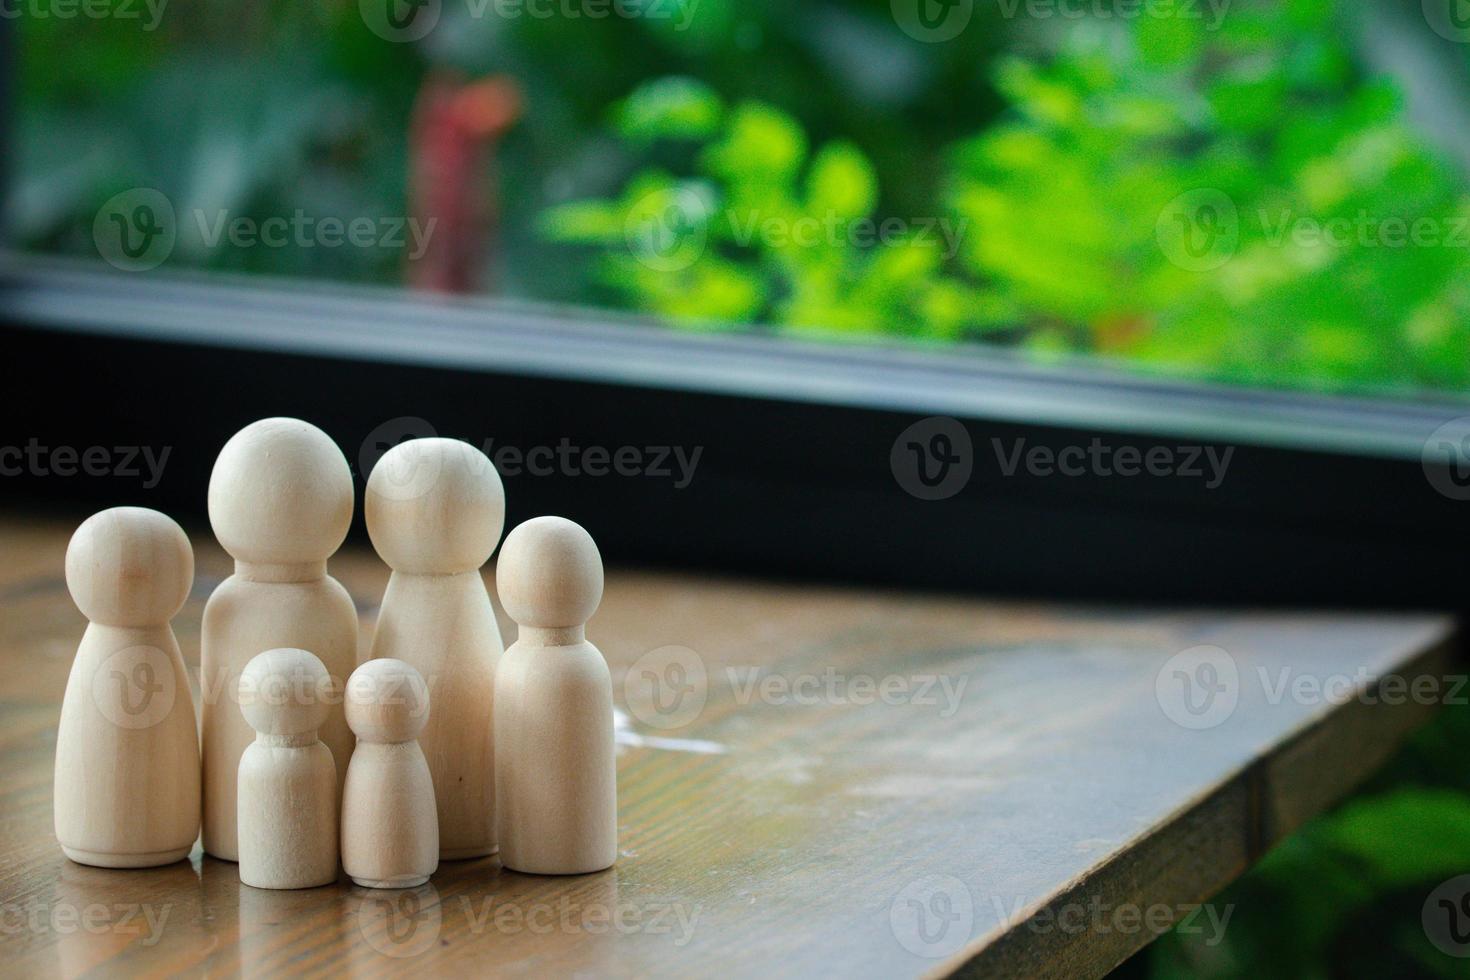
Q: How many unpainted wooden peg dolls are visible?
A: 6